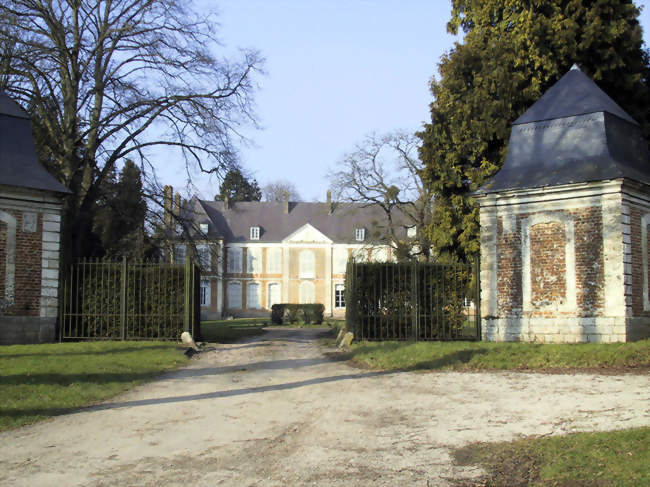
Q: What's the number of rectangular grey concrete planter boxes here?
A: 0